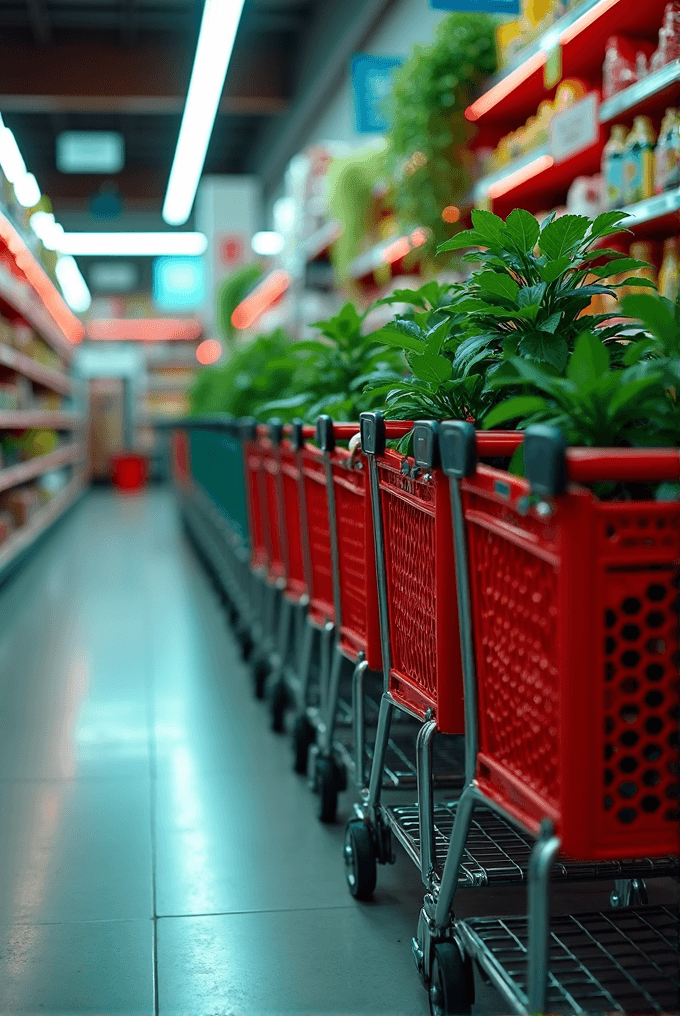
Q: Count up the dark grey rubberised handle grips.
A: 8